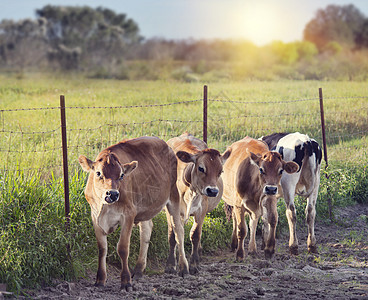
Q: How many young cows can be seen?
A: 4